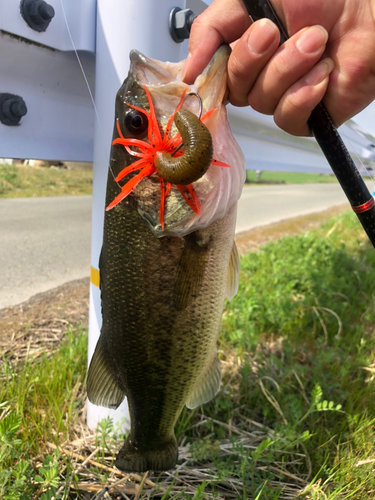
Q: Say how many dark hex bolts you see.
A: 3